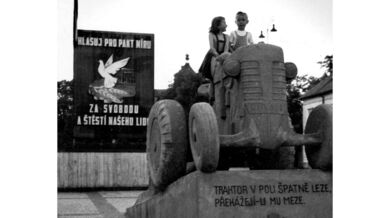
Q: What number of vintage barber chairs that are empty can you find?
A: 0